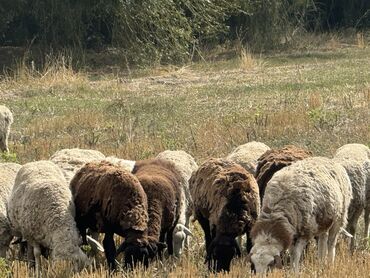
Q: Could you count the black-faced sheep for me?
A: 3